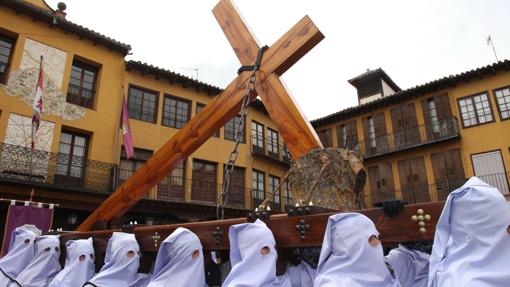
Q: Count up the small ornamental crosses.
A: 4